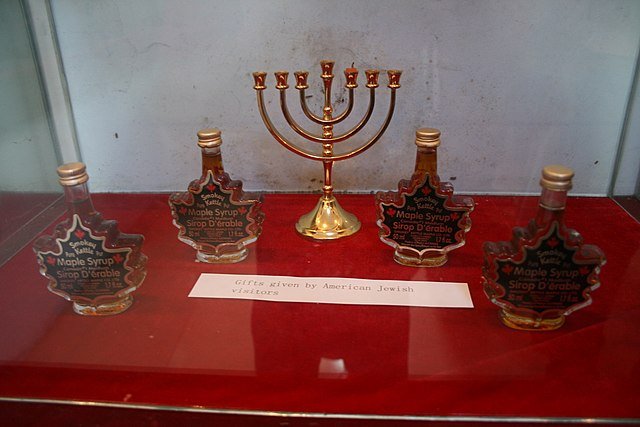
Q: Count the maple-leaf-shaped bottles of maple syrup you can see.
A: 4